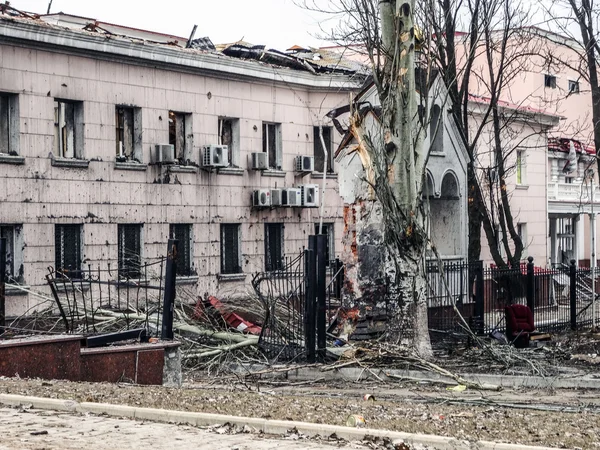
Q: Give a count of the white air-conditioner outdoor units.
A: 8